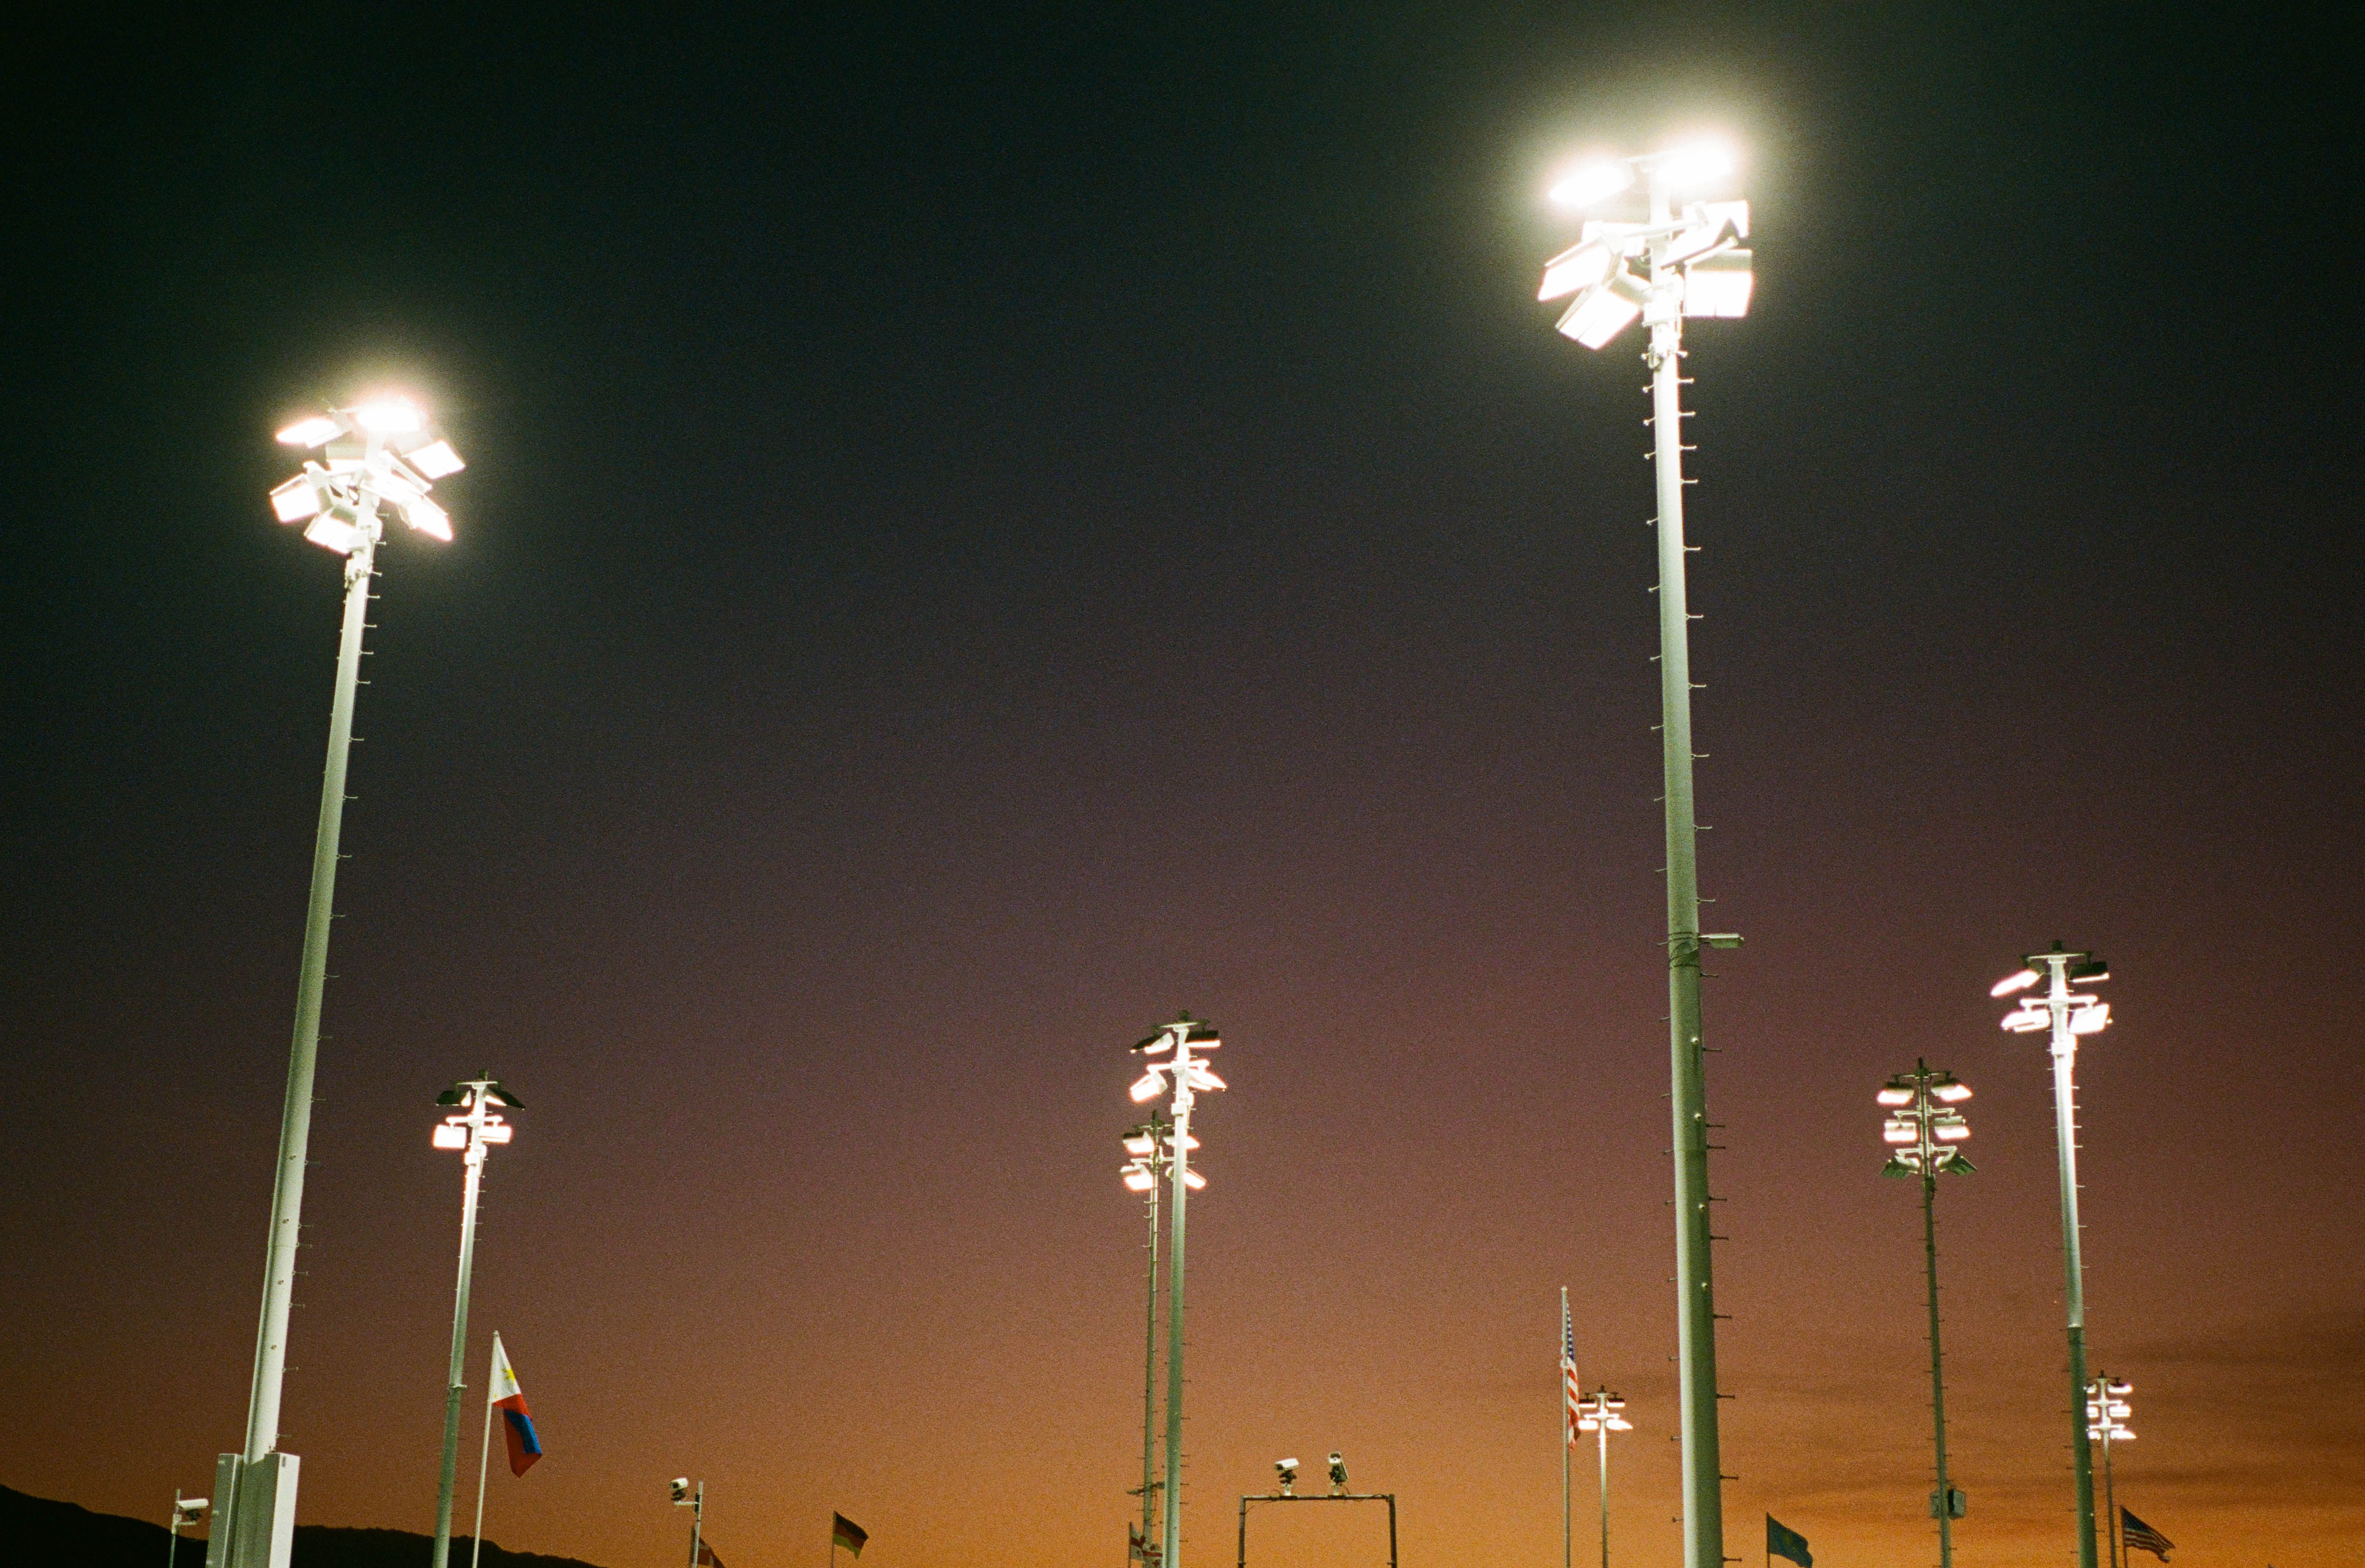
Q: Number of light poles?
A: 9